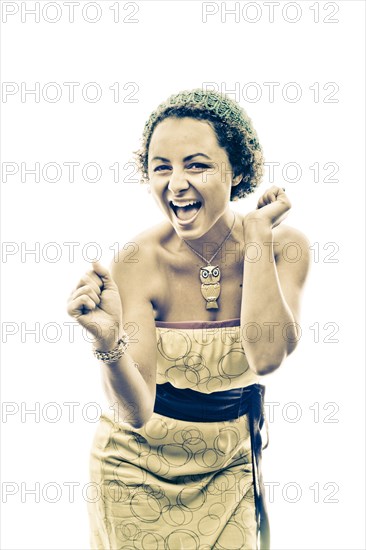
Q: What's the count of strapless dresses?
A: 1